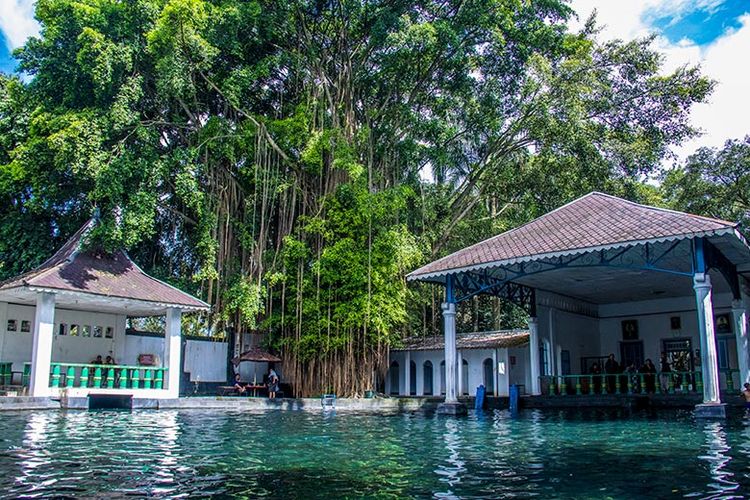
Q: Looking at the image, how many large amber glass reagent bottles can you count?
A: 0